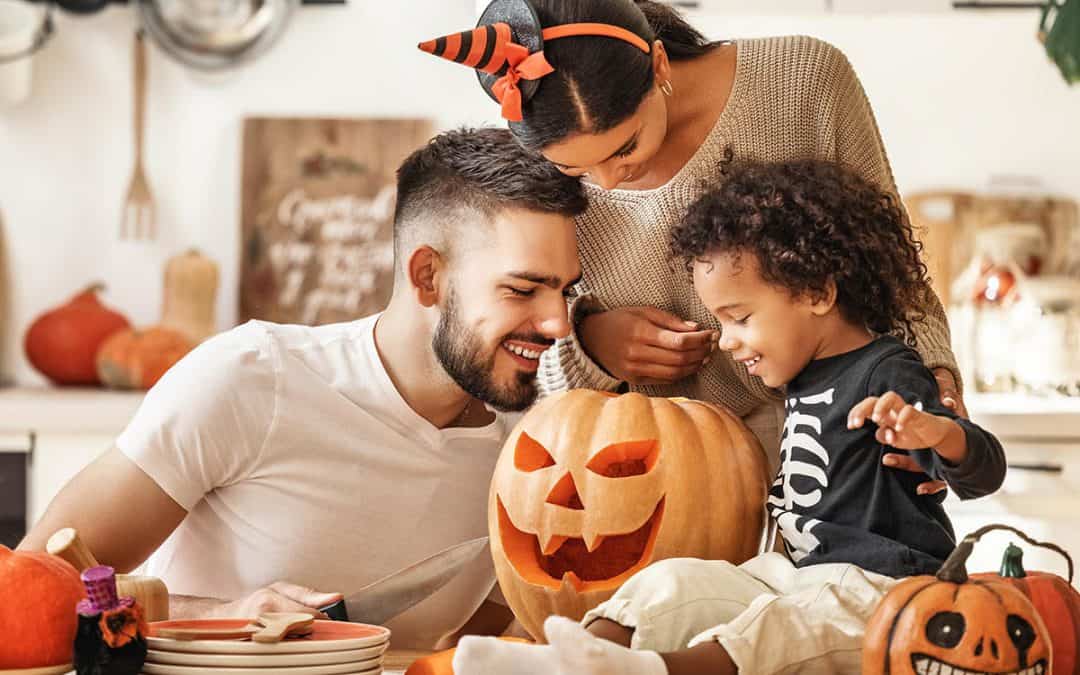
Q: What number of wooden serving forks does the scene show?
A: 1